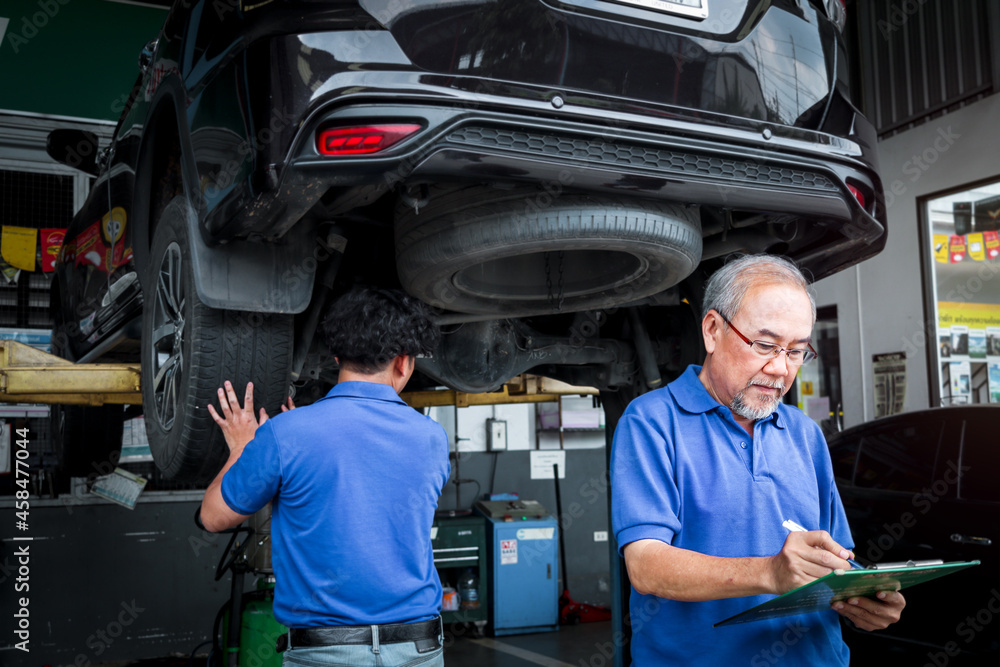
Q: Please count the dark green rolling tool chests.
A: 1